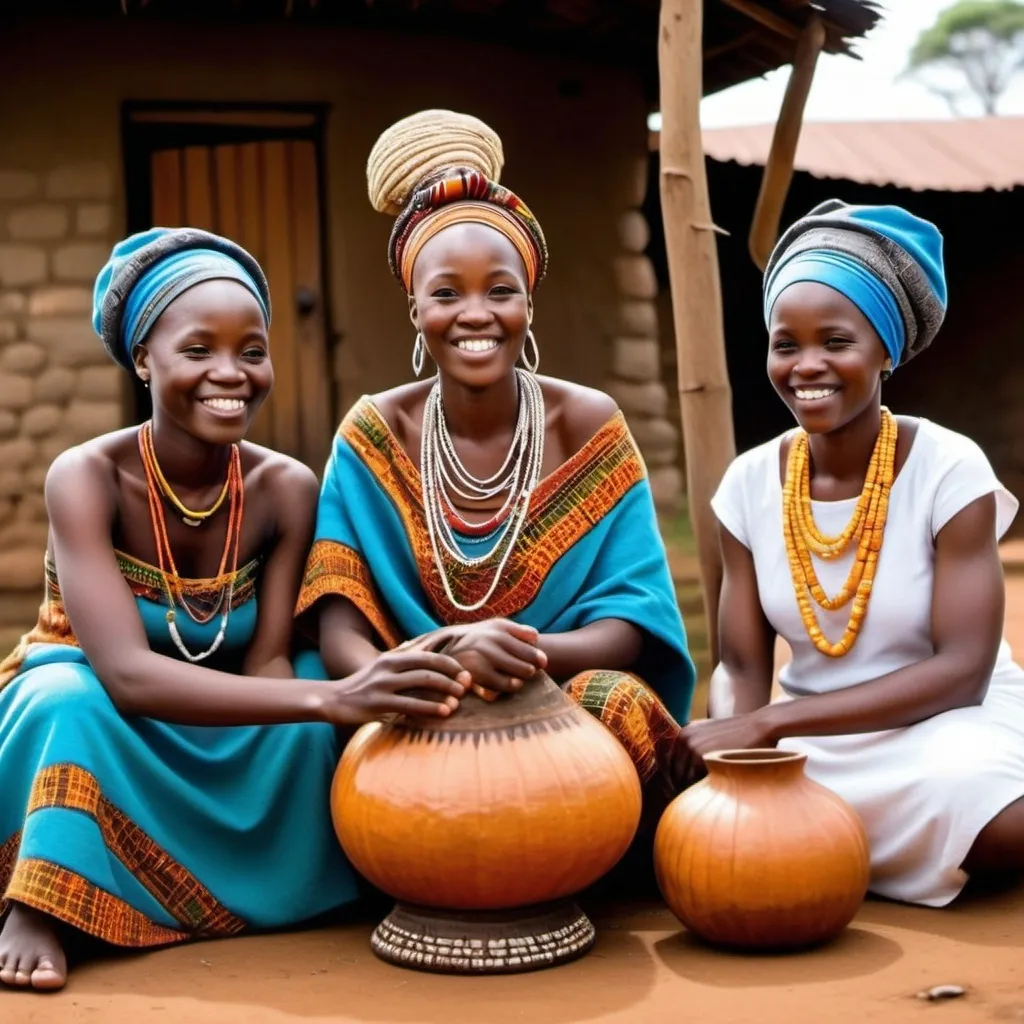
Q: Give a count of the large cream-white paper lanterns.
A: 0